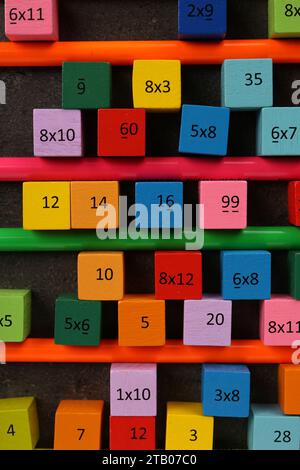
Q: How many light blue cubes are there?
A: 3